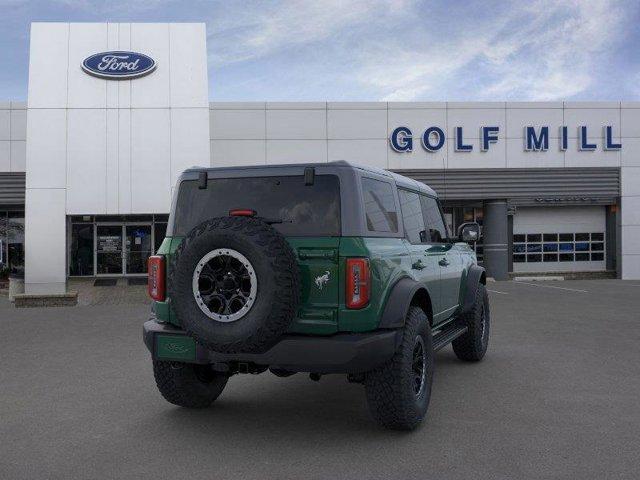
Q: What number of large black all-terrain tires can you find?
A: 4